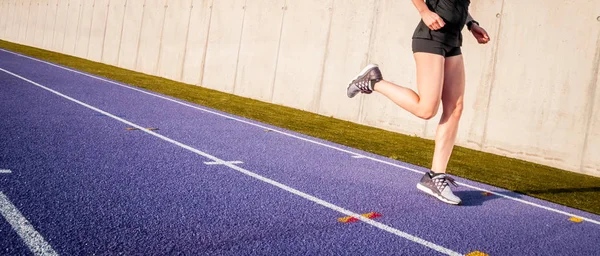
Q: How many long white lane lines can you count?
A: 3